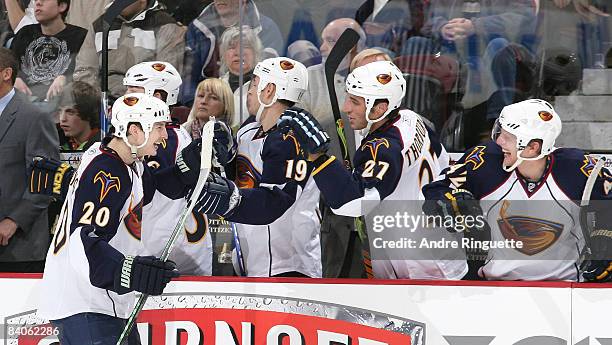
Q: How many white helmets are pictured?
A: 5